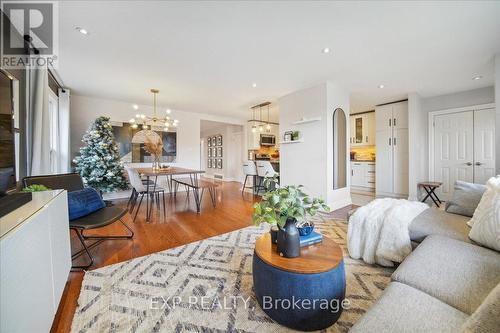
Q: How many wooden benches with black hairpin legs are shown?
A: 1